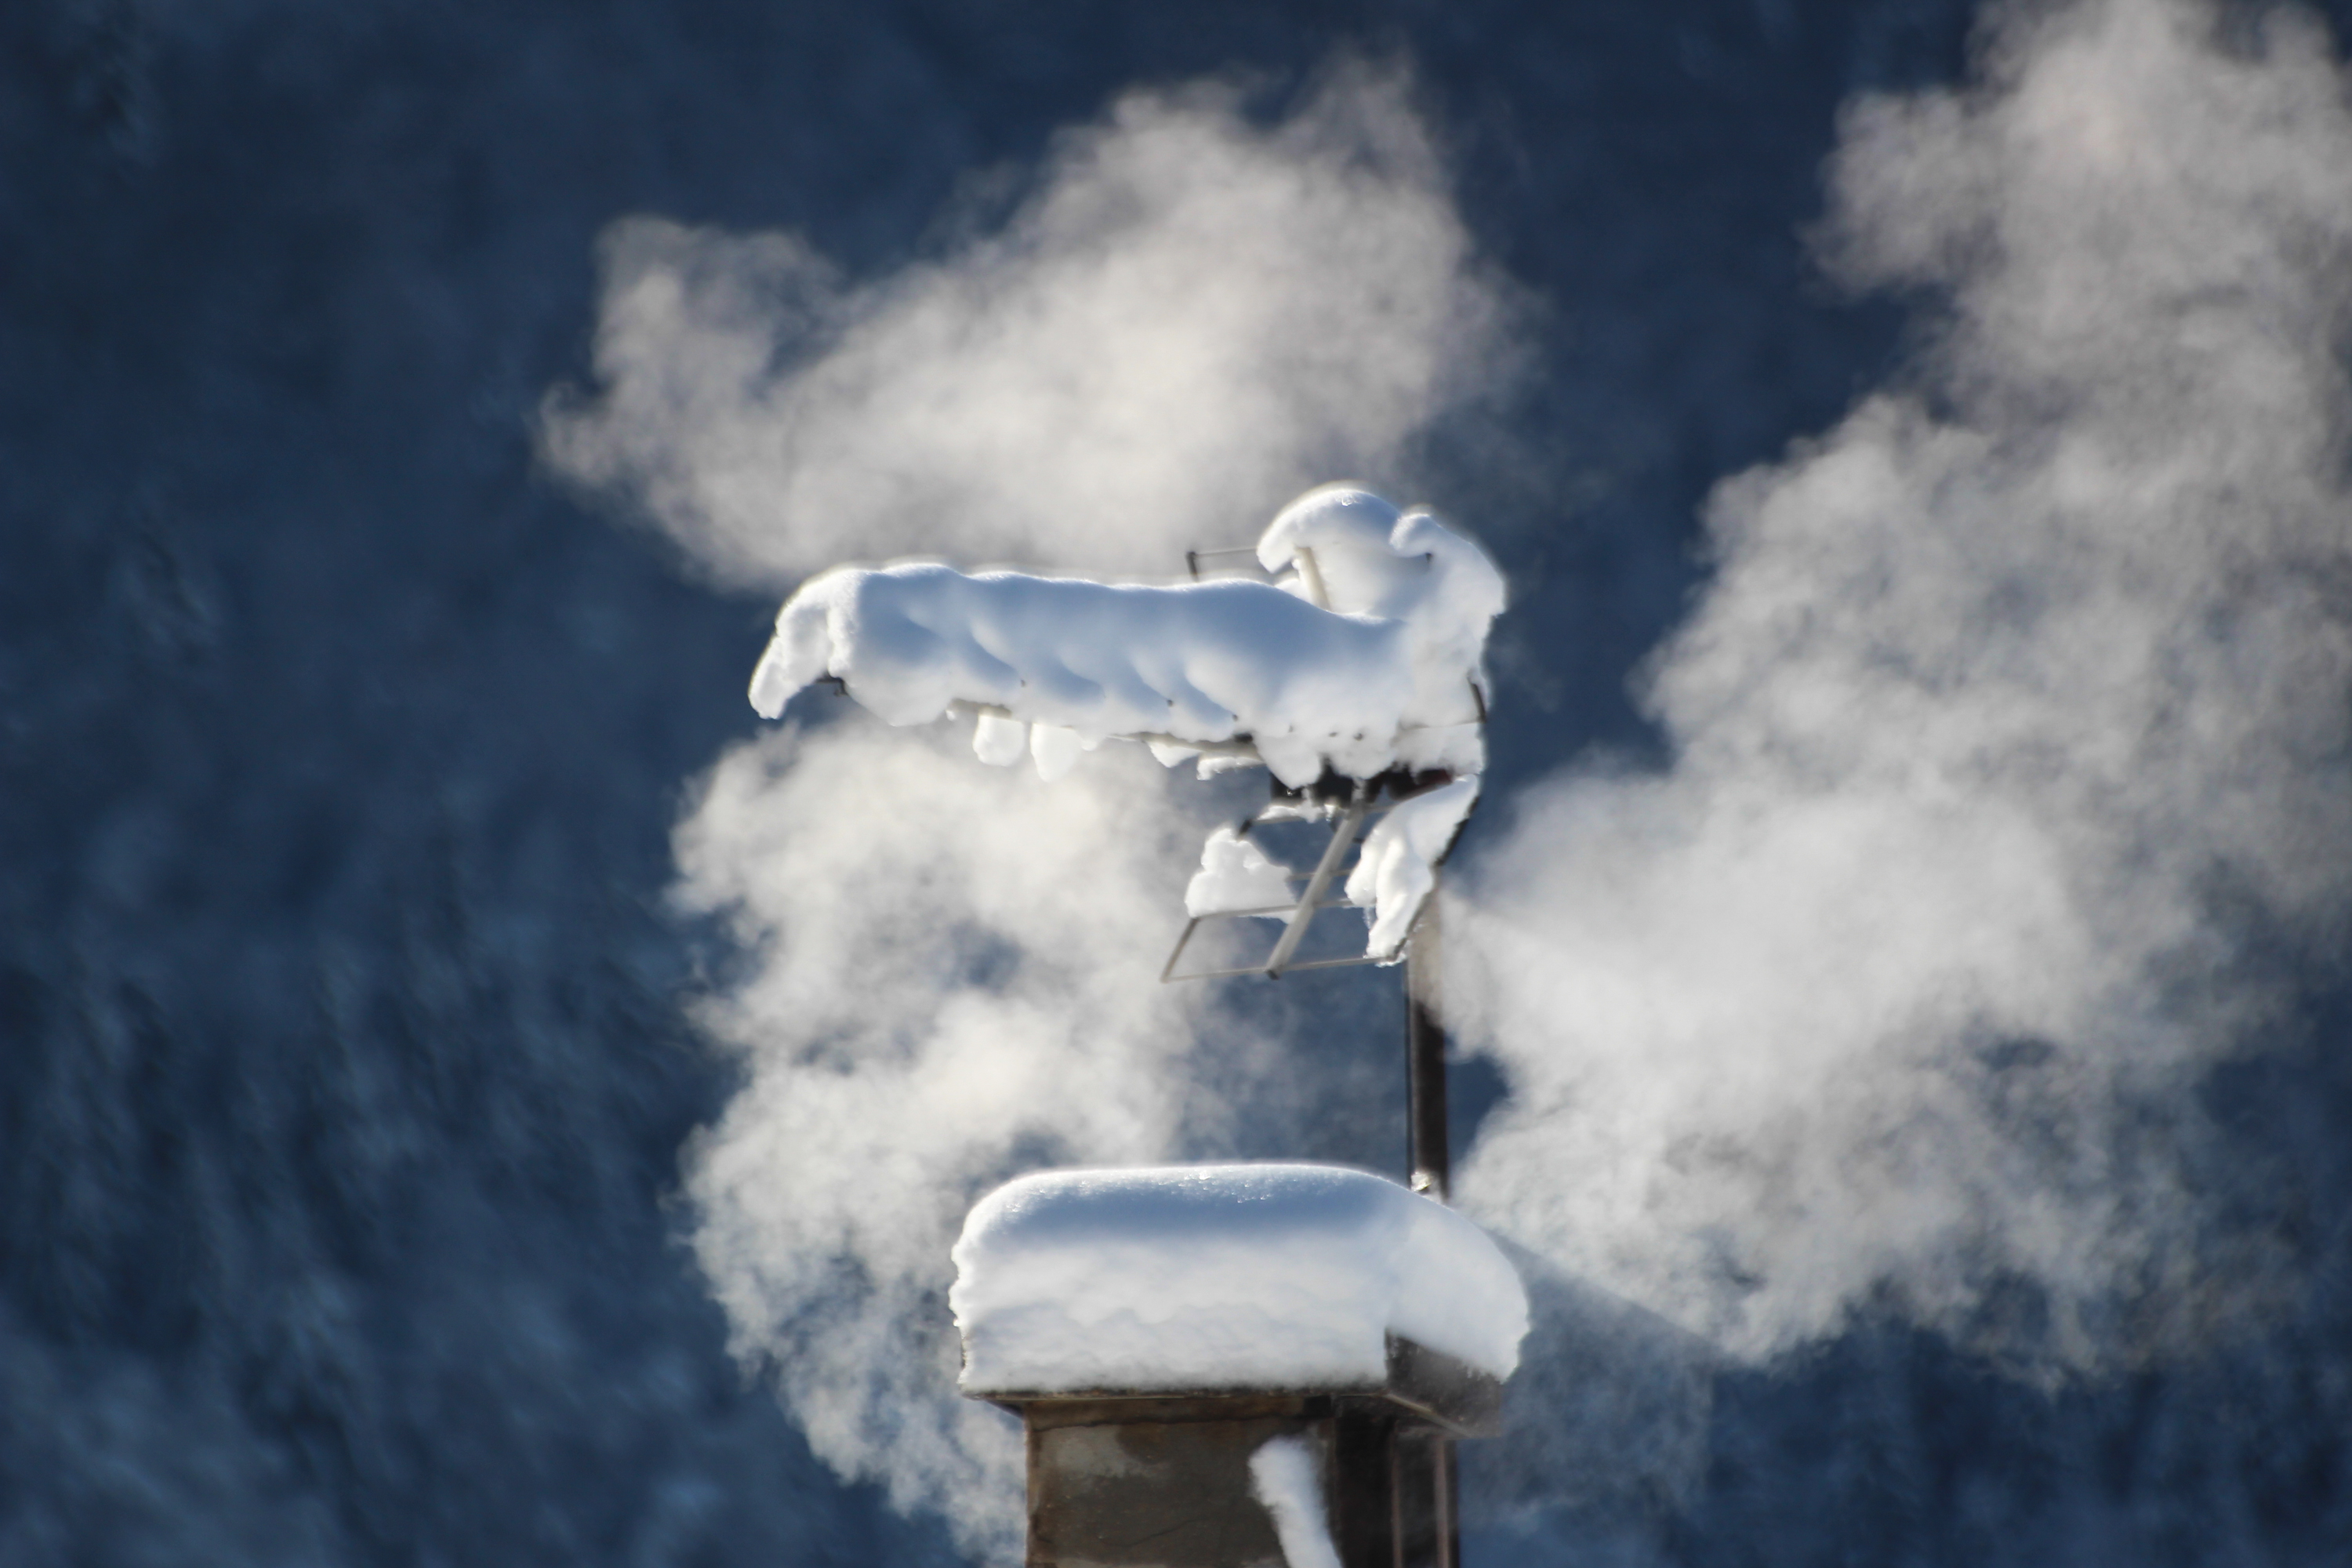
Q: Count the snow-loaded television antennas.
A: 1